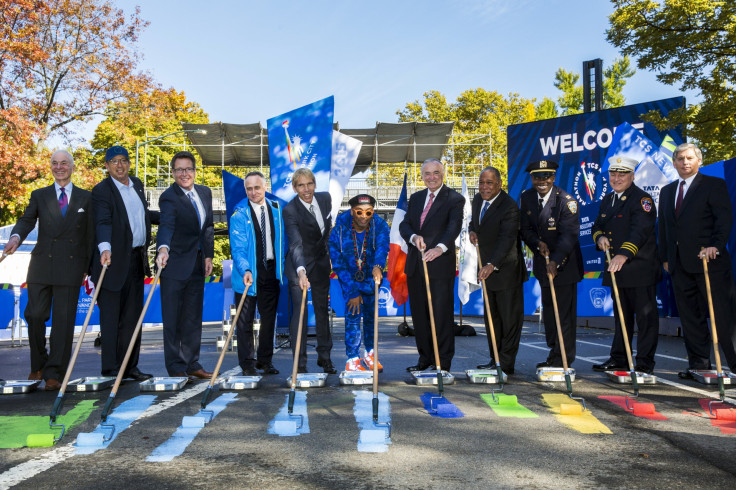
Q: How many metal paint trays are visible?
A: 11